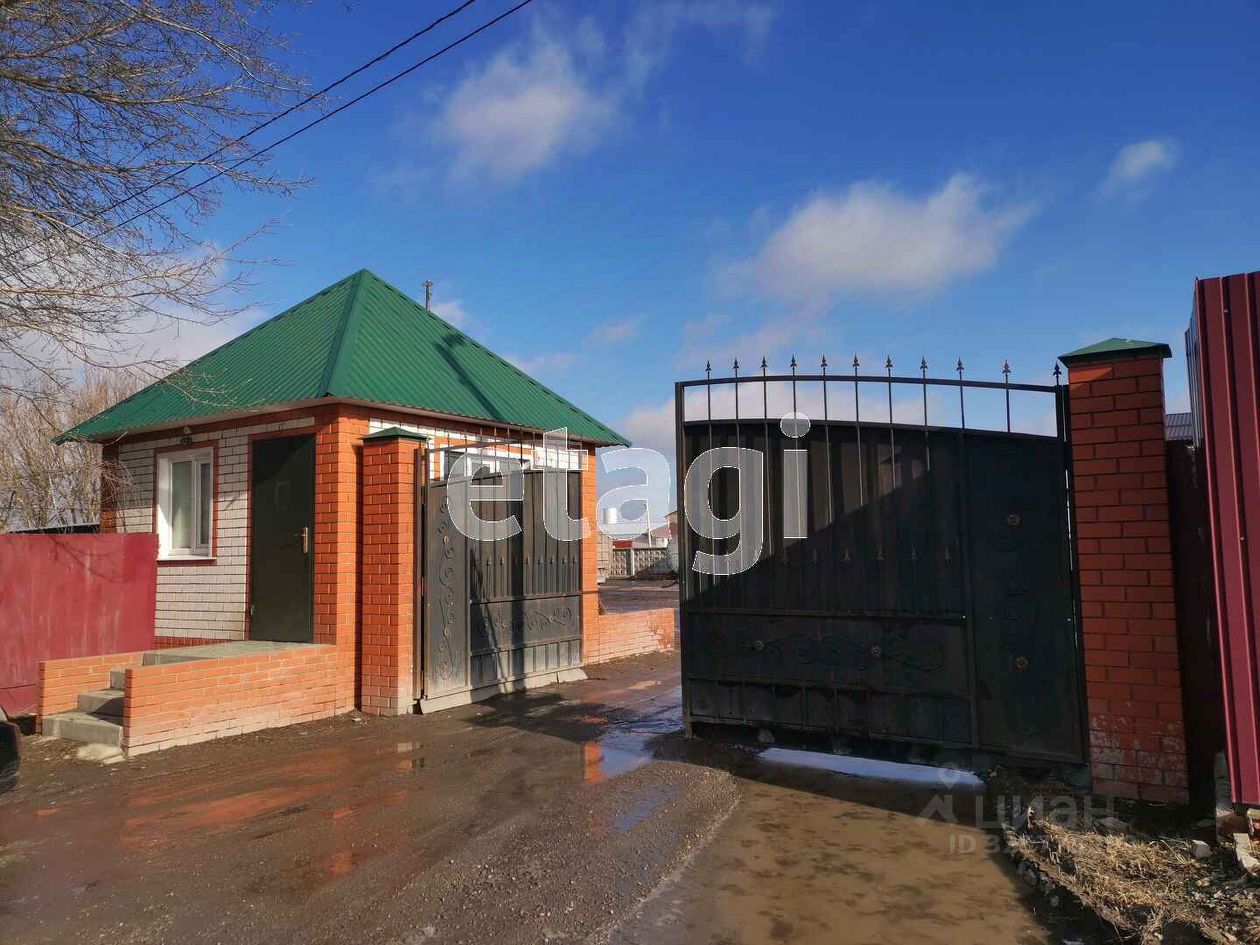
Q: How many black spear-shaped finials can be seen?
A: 11